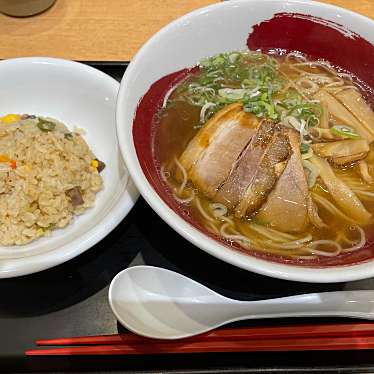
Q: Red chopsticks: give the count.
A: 2